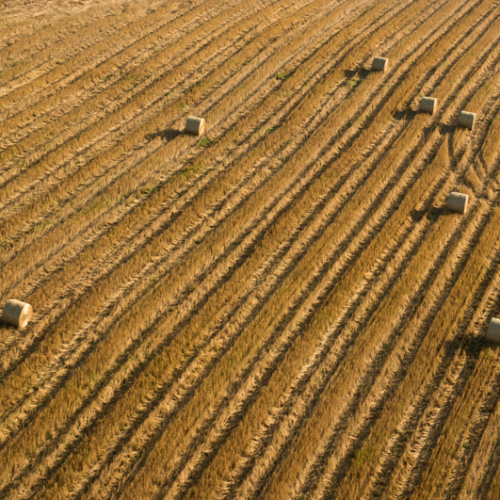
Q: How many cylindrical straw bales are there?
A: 7